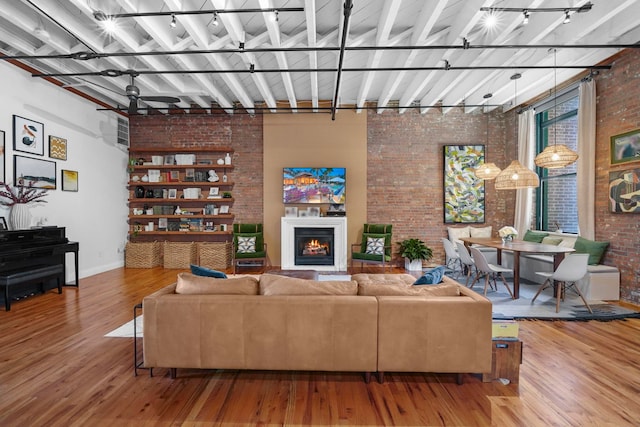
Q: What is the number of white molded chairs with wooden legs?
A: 4